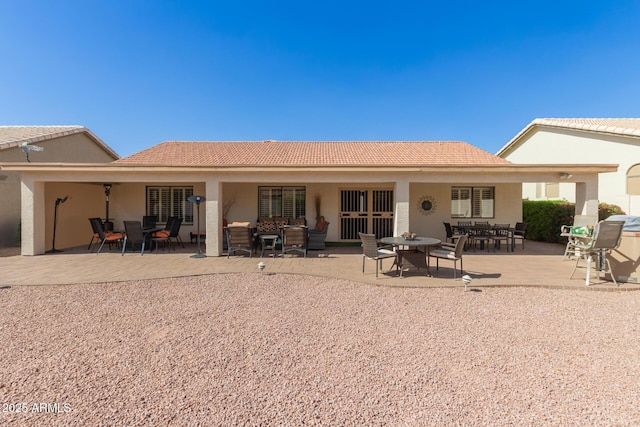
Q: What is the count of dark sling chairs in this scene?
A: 6